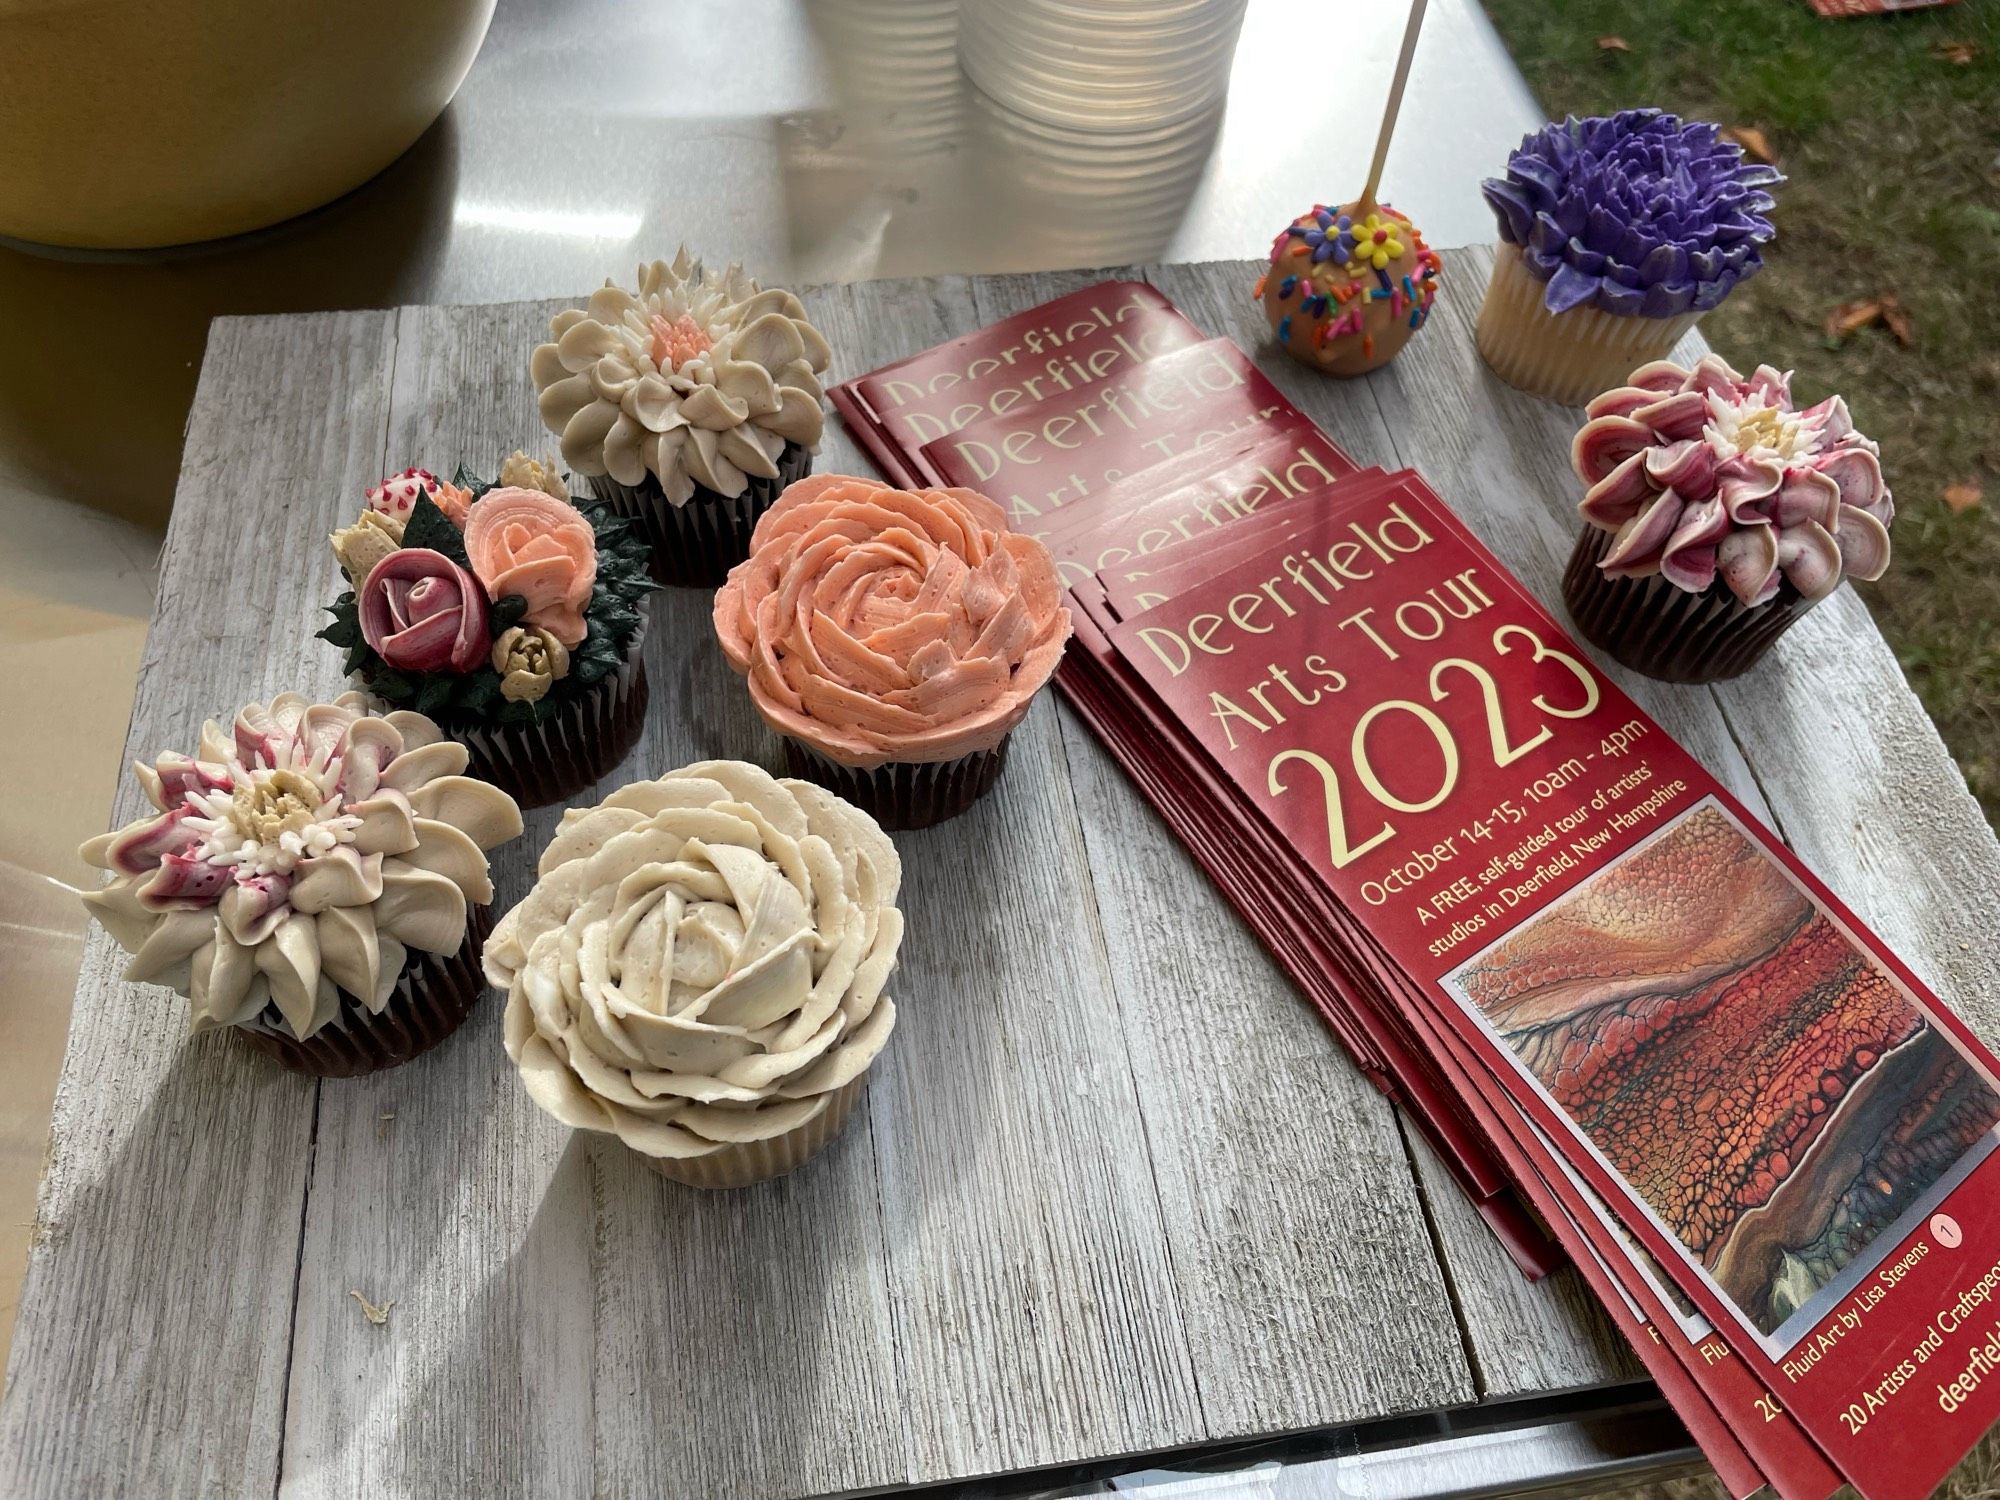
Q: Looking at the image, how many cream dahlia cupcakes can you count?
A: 2